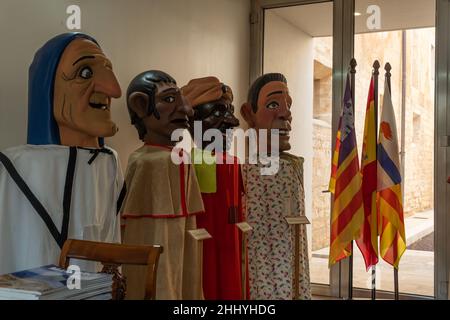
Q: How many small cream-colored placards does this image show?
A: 3